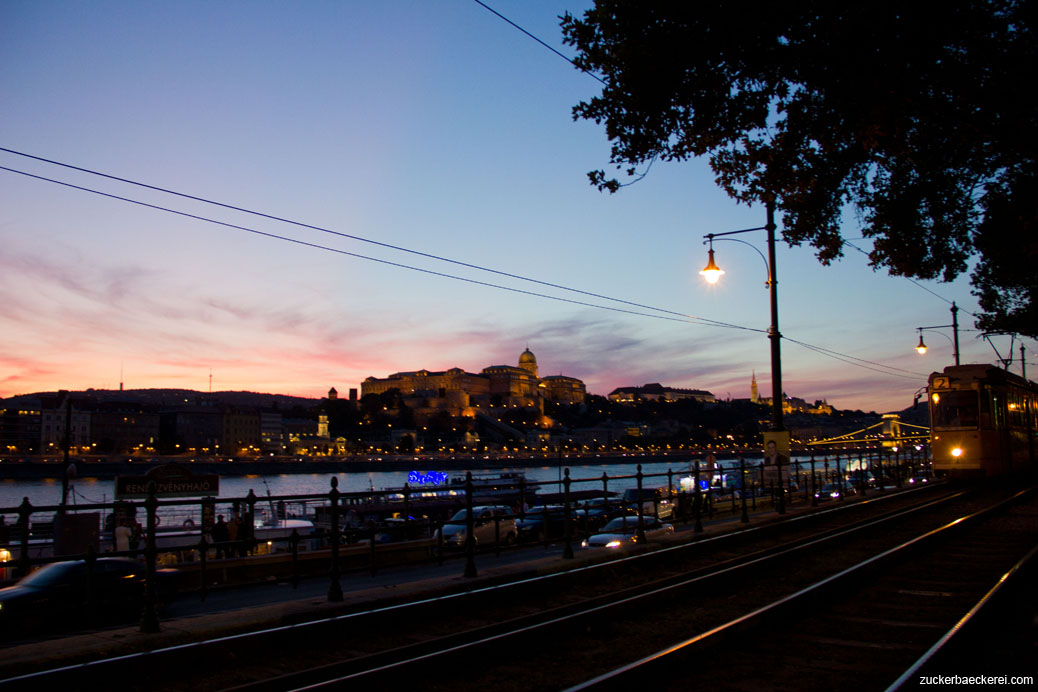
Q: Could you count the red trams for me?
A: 0